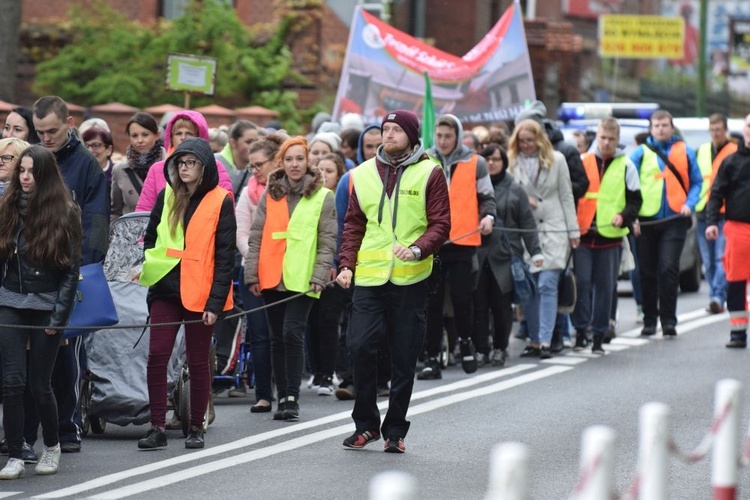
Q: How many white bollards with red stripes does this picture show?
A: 5